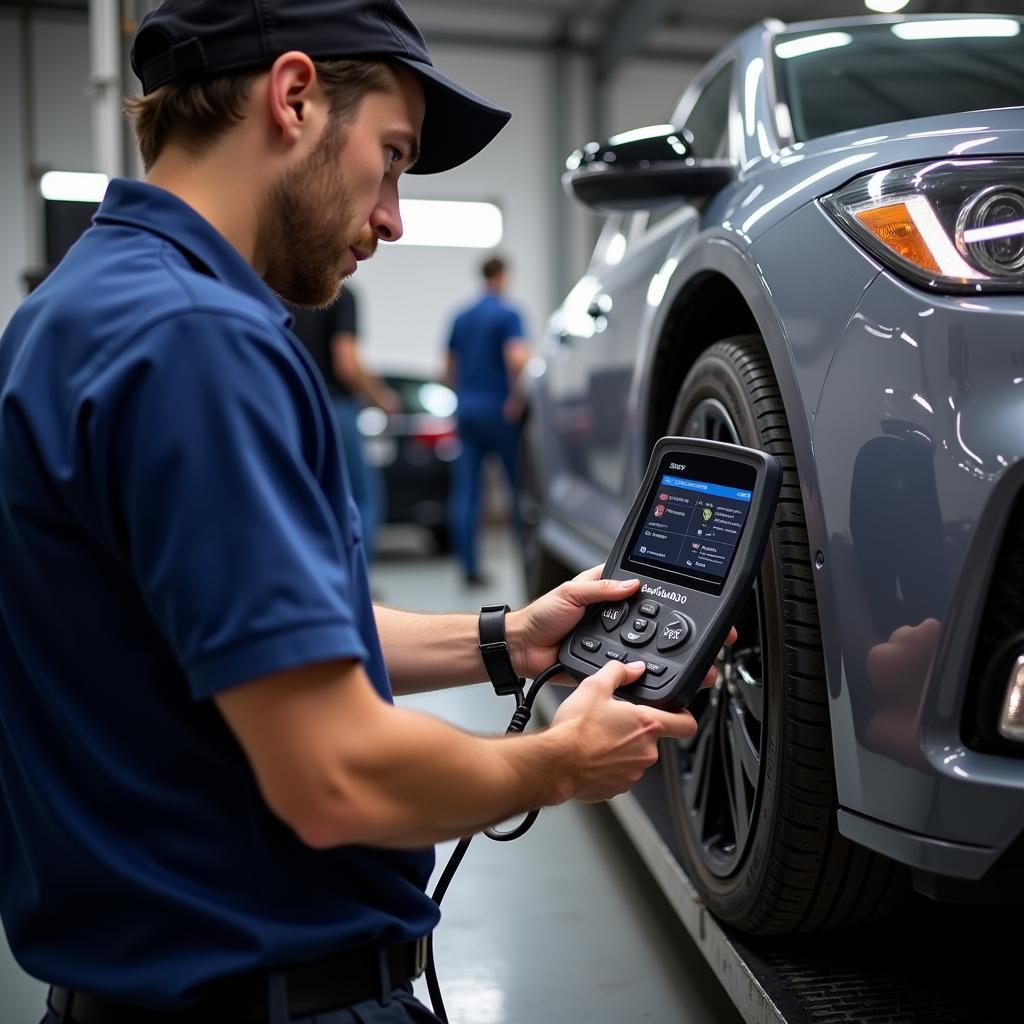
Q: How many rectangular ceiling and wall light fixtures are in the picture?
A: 2